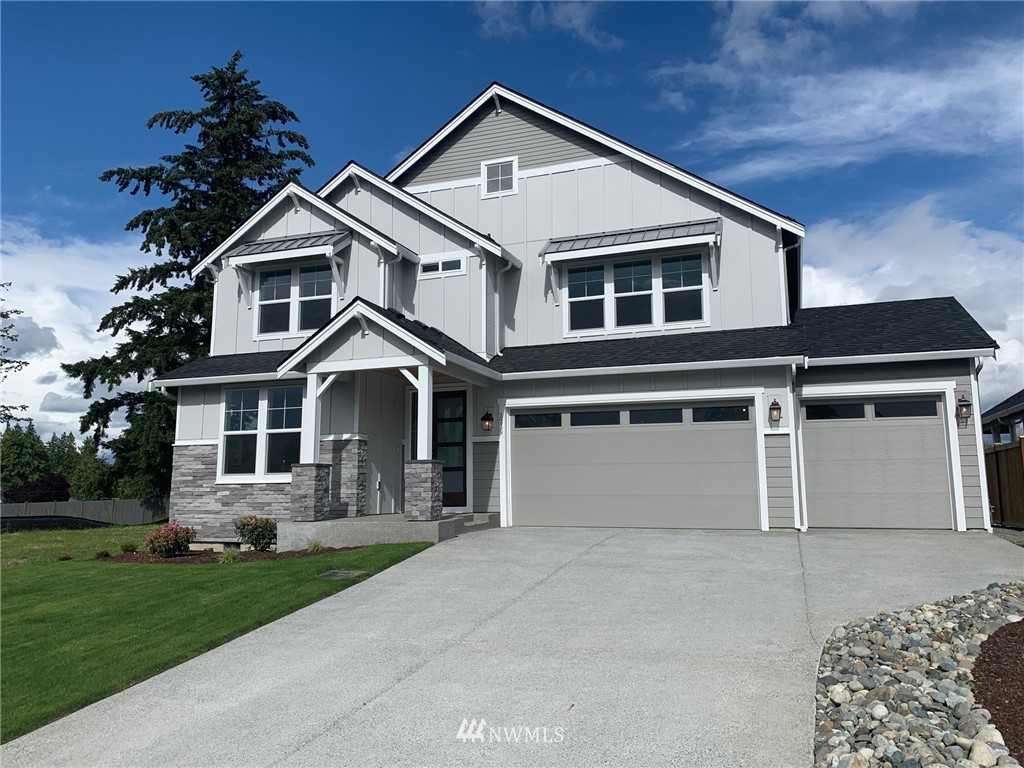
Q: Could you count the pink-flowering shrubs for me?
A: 2